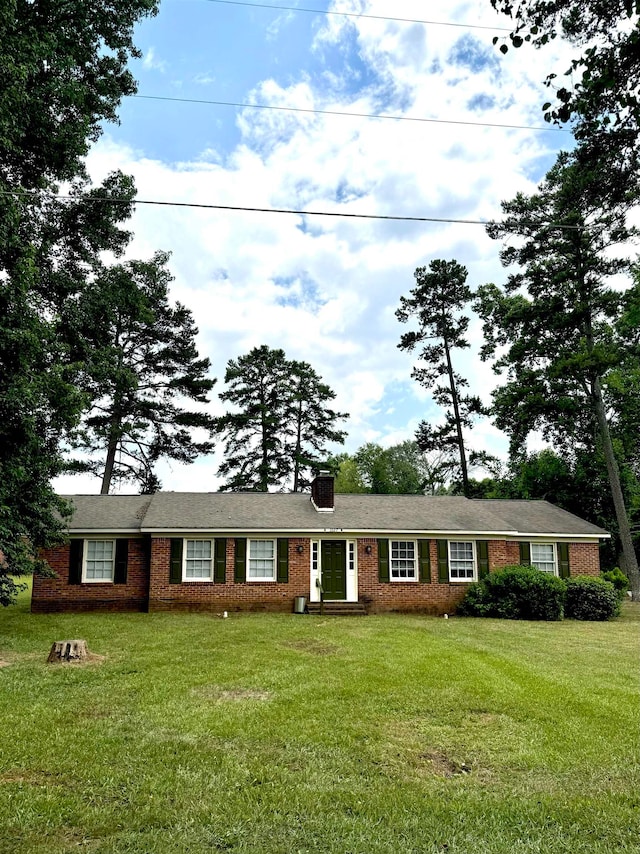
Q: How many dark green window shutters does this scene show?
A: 12